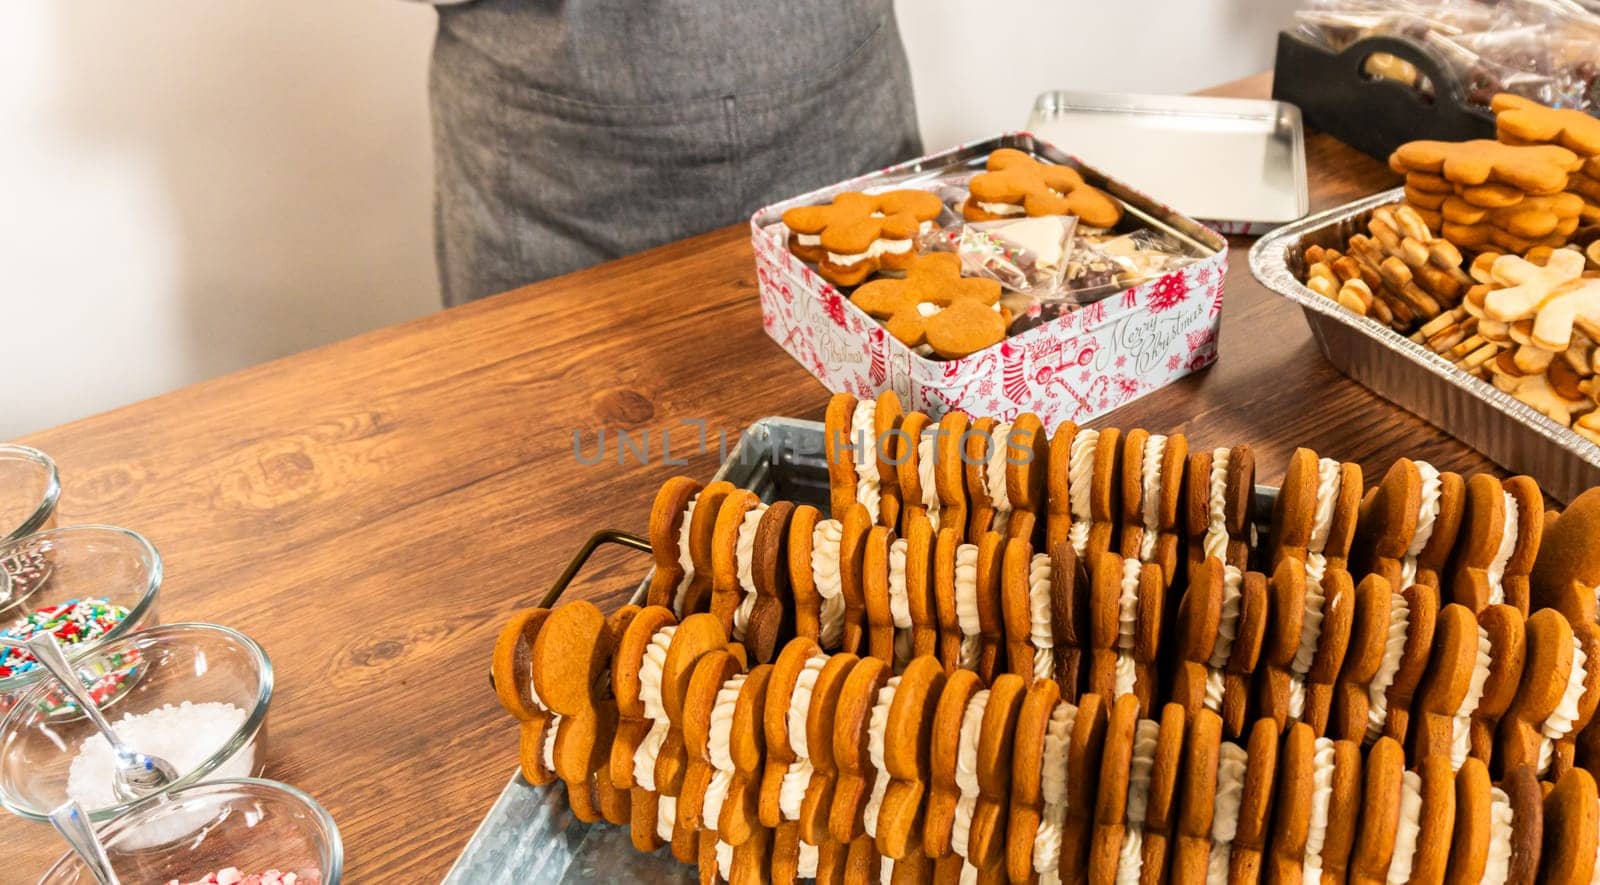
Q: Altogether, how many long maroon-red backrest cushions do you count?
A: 0